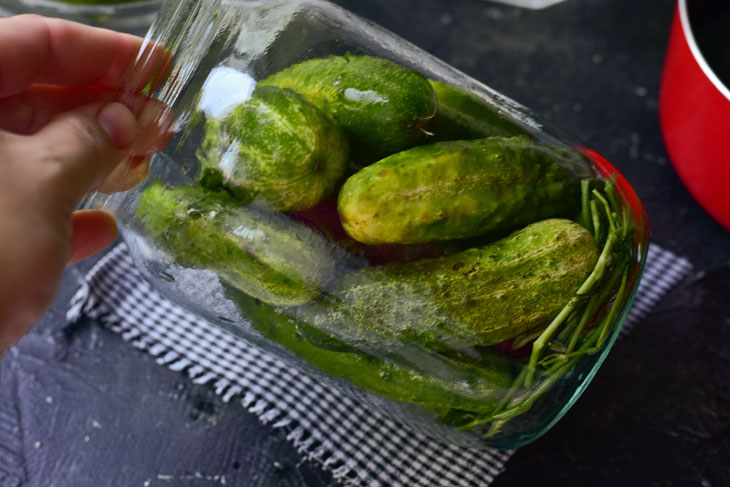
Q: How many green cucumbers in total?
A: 7